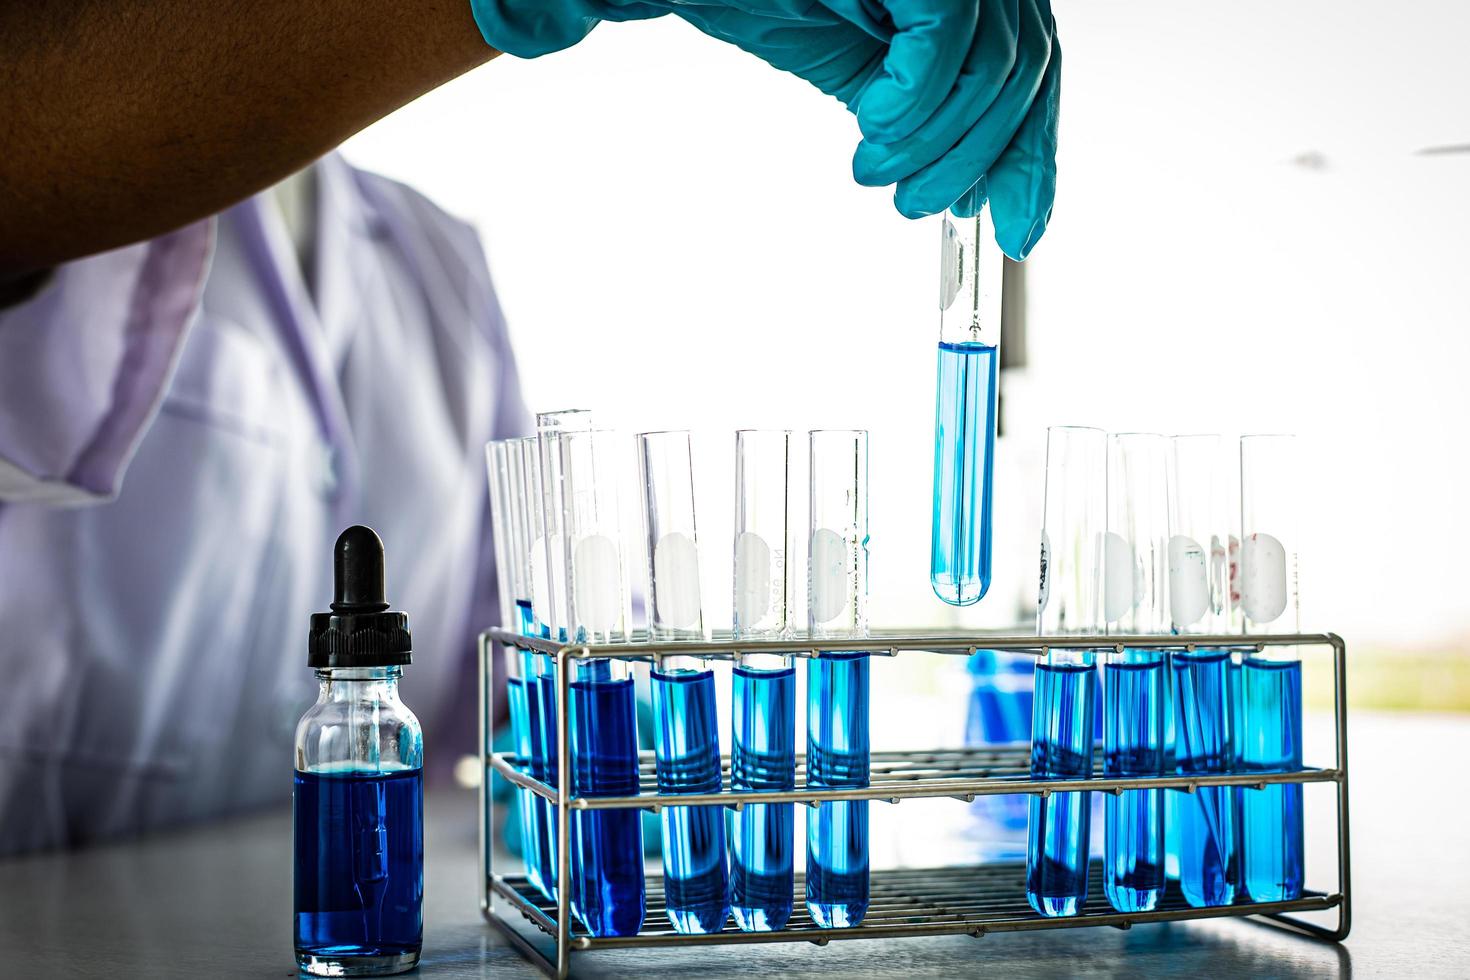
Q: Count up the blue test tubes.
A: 13